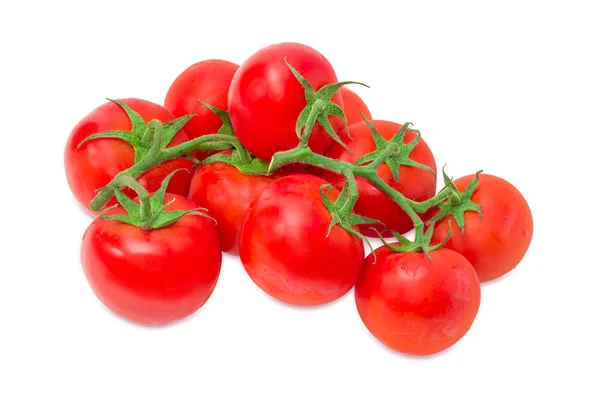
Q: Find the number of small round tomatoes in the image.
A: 10